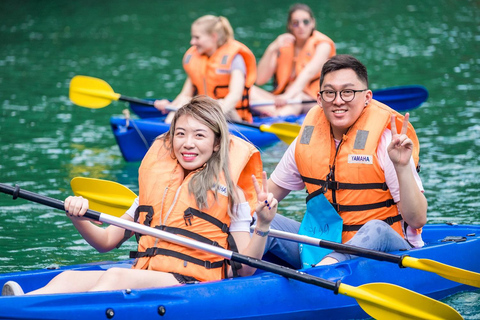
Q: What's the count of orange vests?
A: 4